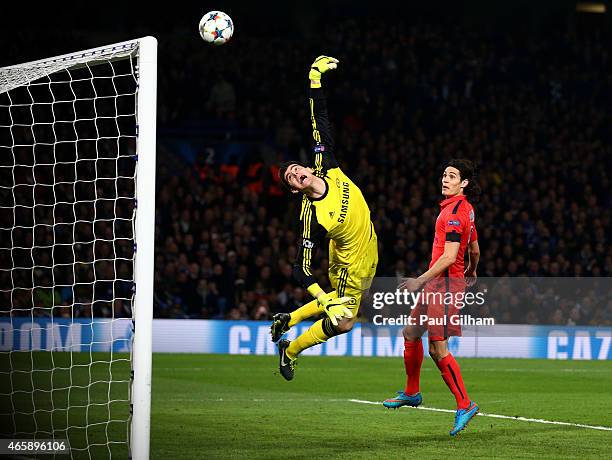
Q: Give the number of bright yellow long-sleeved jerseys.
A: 1